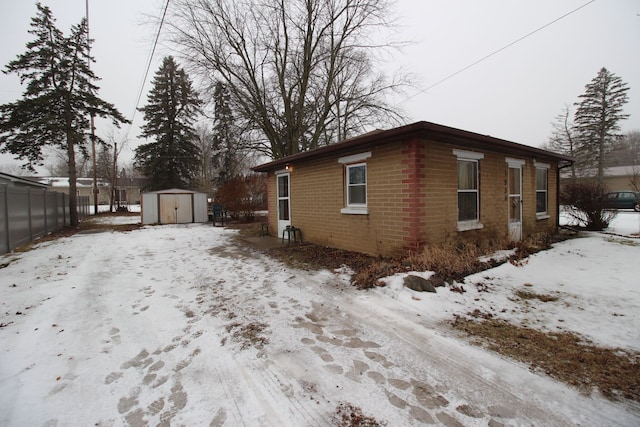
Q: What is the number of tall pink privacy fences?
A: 0